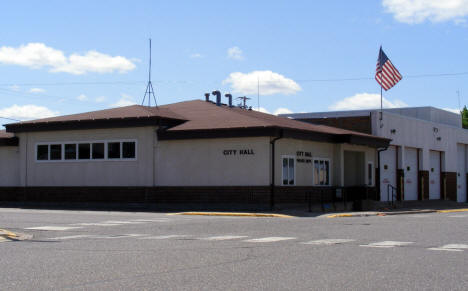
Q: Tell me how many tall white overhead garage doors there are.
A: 4